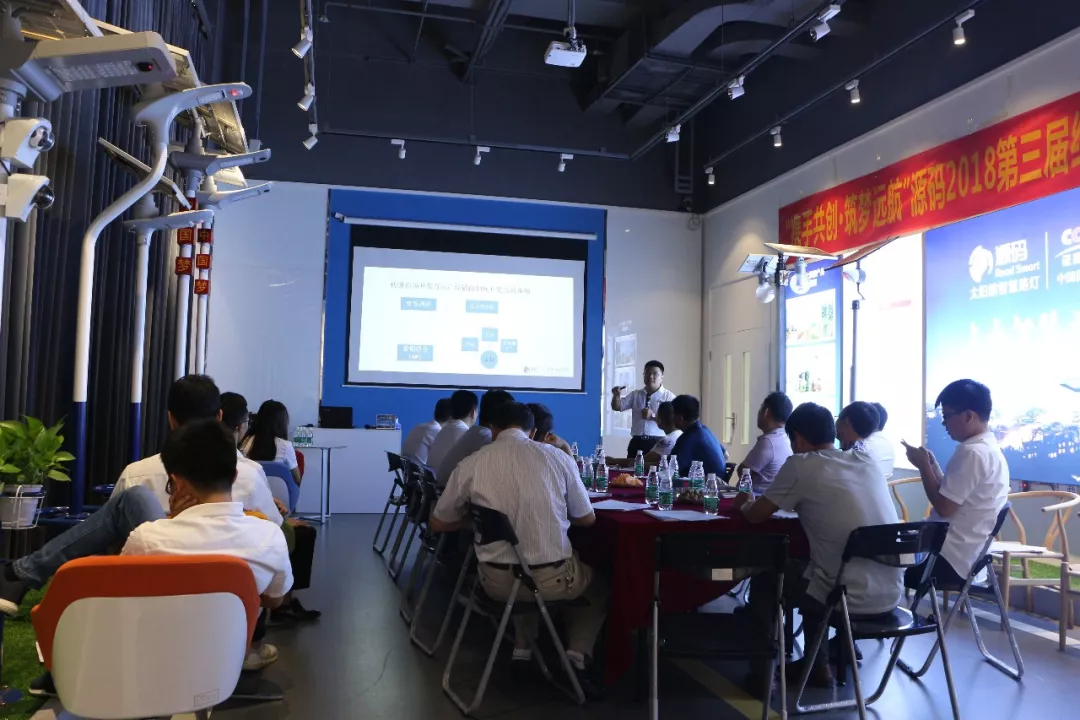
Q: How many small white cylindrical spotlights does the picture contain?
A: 13